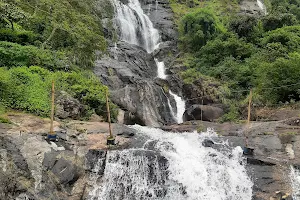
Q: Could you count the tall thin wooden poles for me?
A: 3